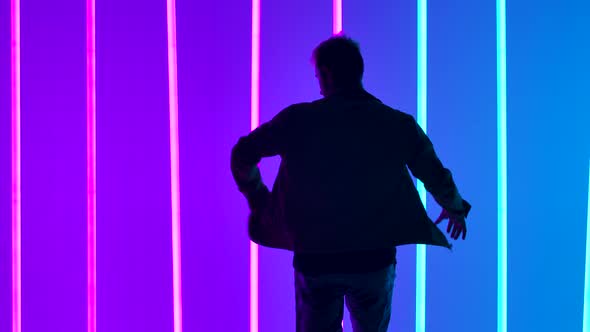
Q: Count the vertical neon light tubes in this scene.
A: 8